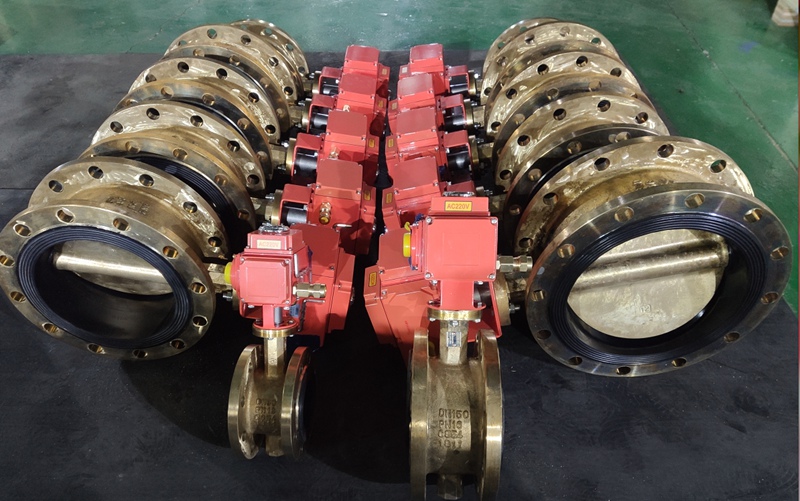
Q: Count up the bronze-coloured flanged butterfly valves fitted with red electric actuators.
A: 12